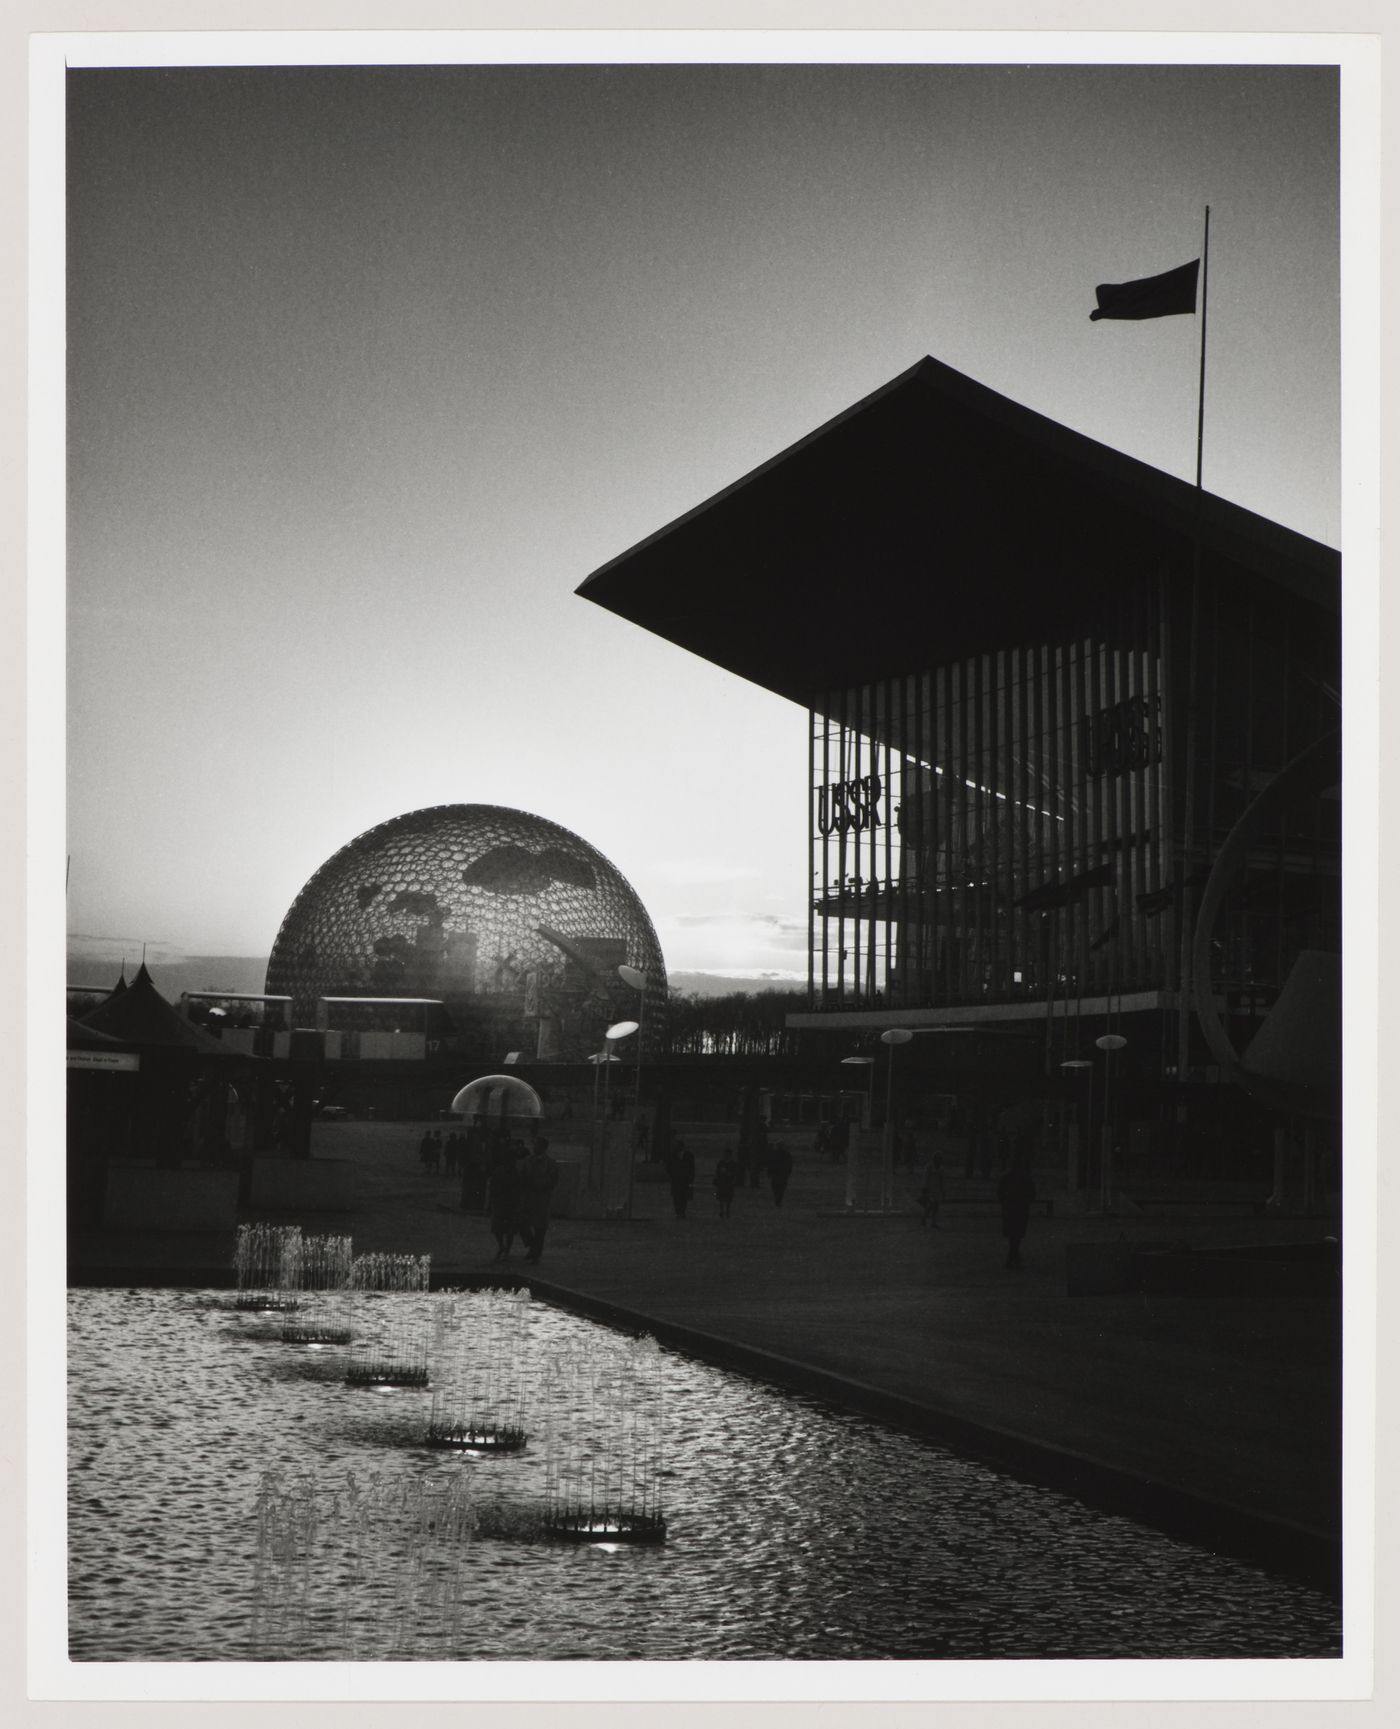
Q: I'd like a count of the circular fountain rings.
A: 5